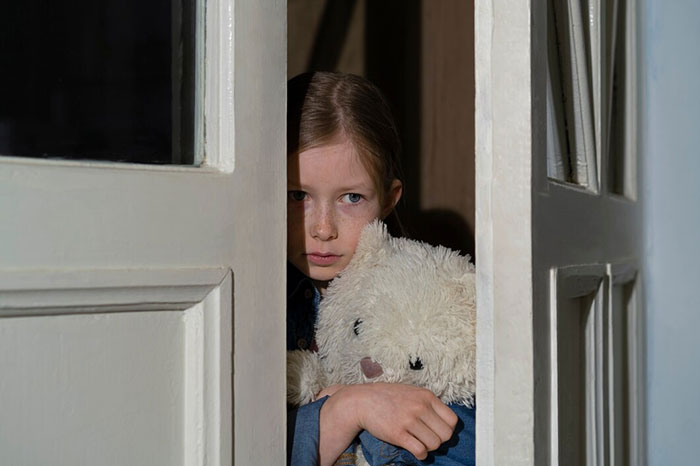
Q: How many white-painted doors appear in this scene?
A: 2